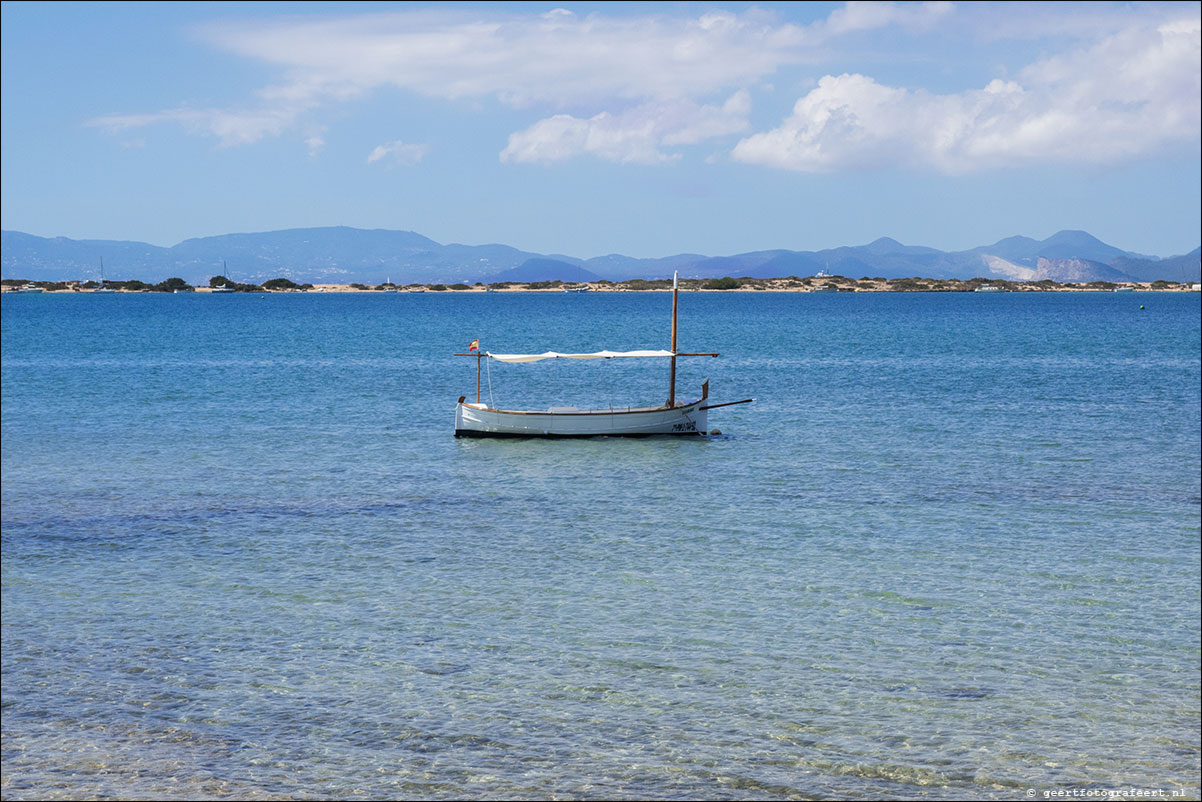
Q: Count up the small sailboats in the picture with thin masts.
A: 2